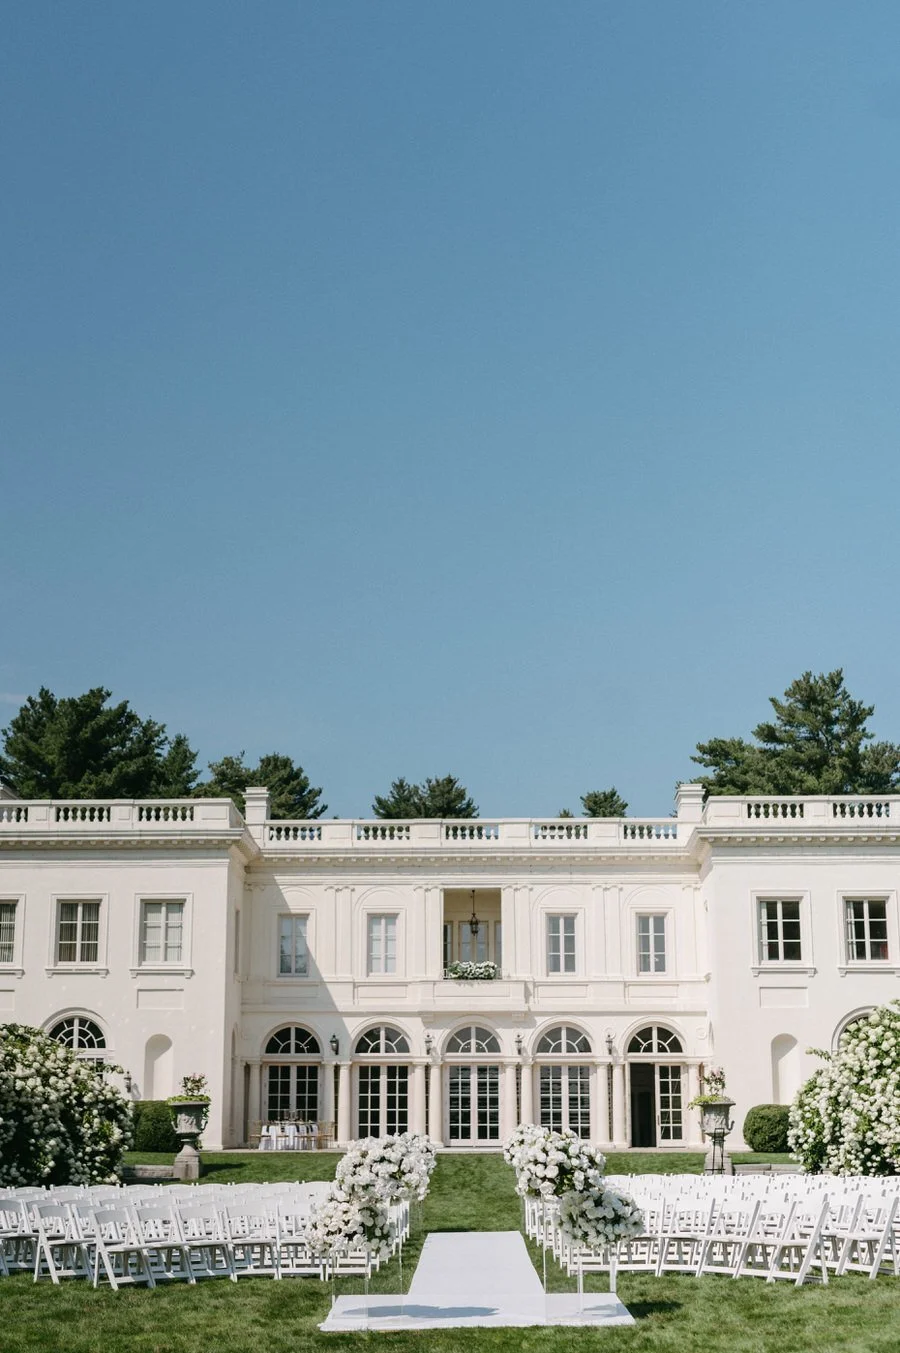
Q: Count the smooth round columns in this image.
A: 10